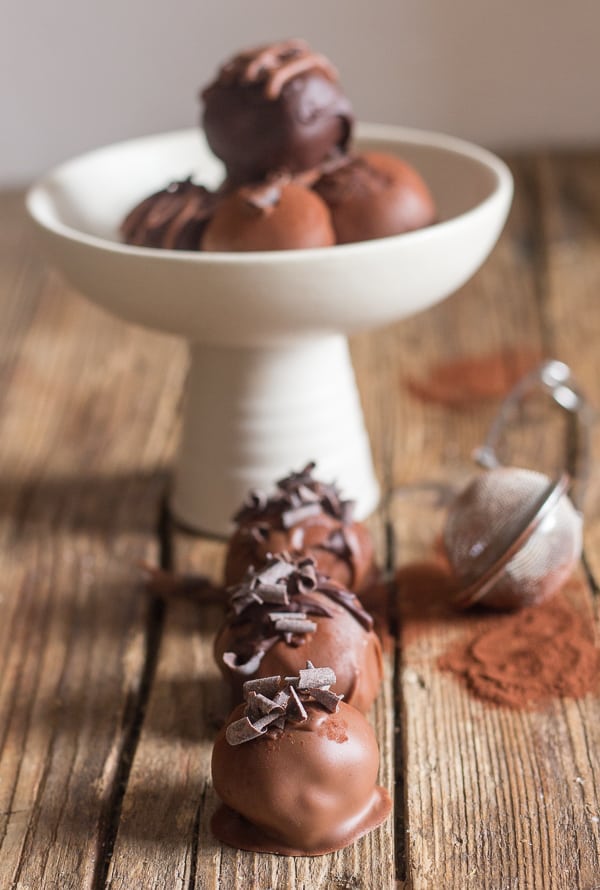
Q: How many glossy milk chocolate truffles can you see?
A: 5